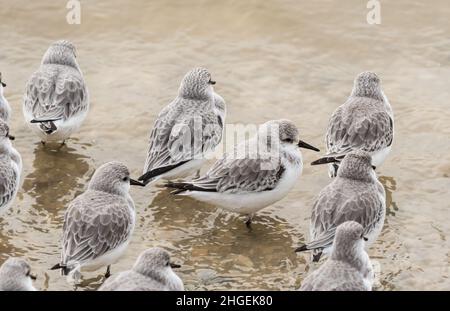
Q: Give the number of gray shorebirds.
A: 11